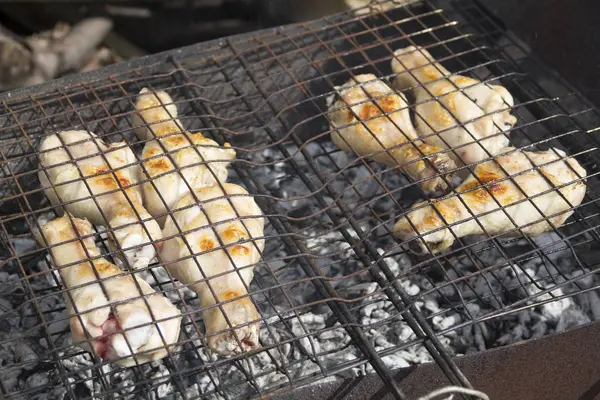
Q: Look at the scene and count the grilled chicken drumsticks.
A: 7